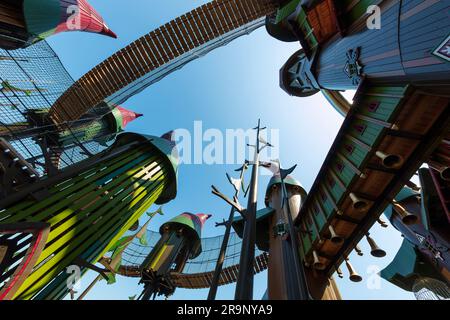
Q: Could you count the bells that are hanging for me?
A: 8